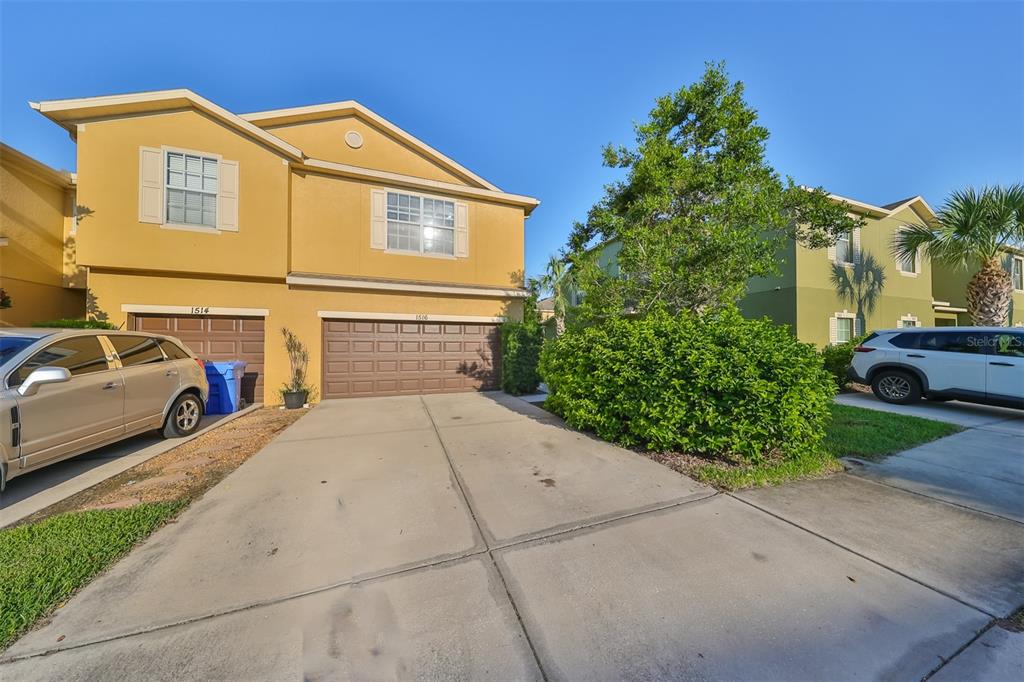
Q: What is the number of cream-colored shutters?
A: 12